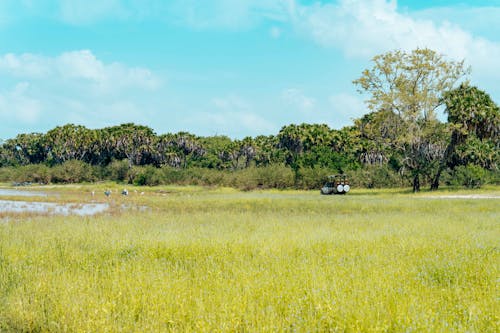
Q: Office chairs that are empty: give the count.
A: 0